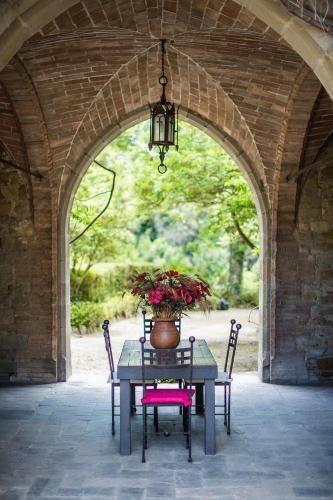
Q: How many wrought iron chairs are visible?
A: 4